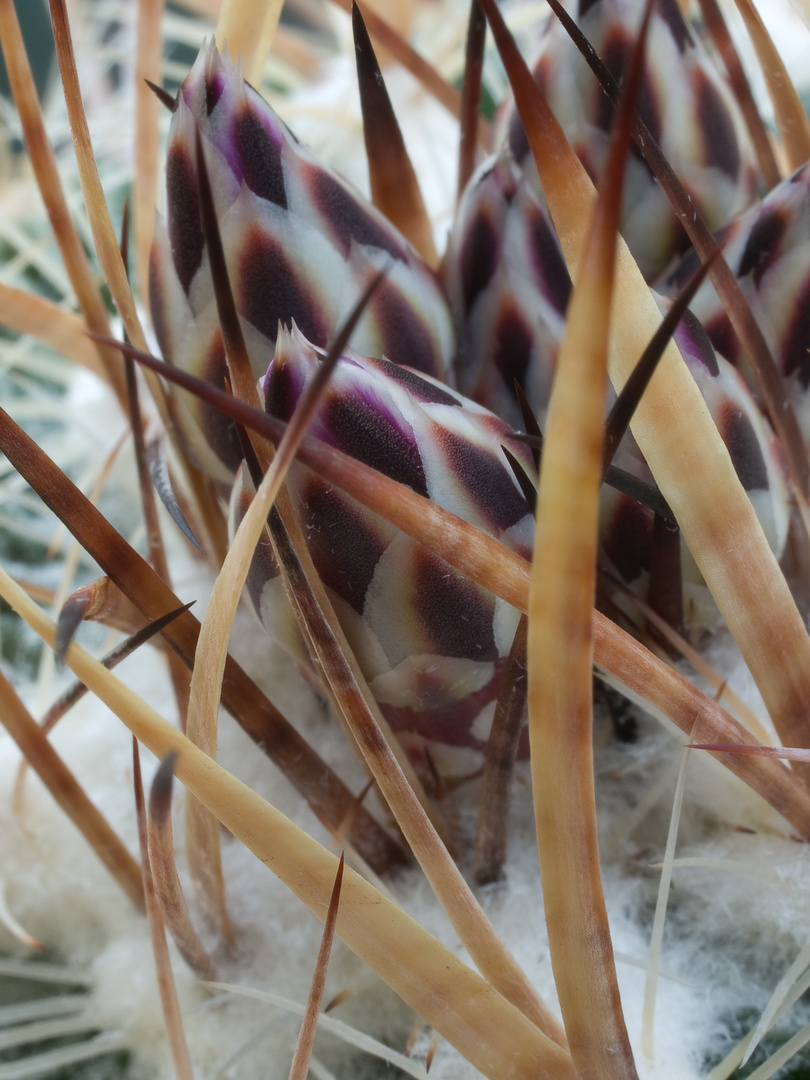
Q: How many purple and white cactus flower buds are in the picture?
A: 6